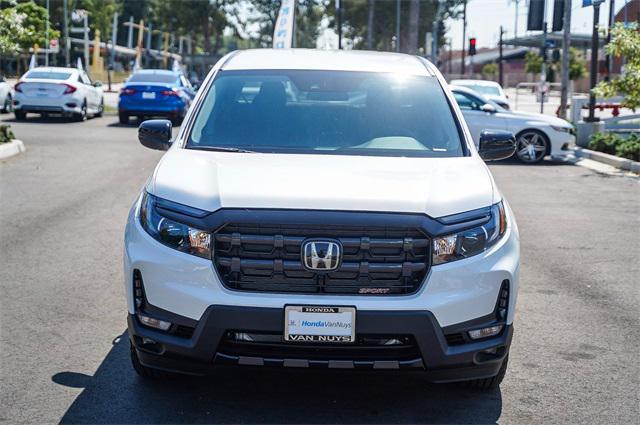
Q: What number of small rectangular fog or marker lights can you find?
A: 2